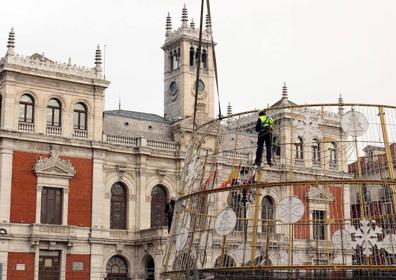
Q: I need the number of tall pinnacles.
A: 9